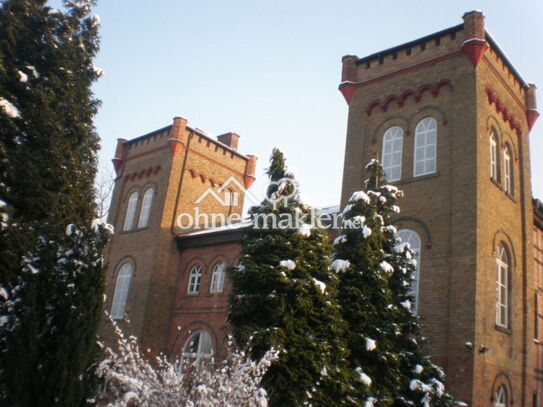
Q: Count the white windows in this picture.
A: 13